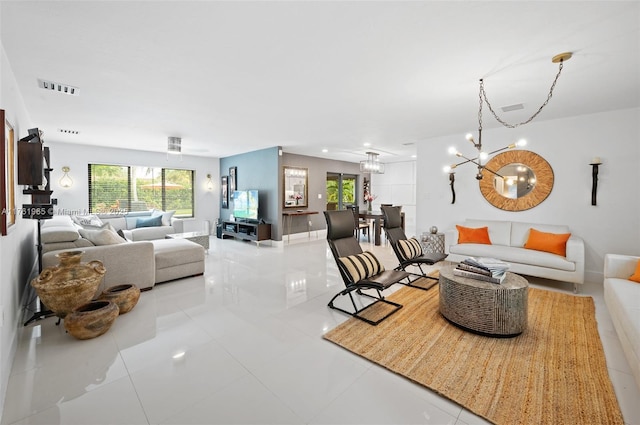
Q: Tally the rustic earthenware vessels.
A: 3